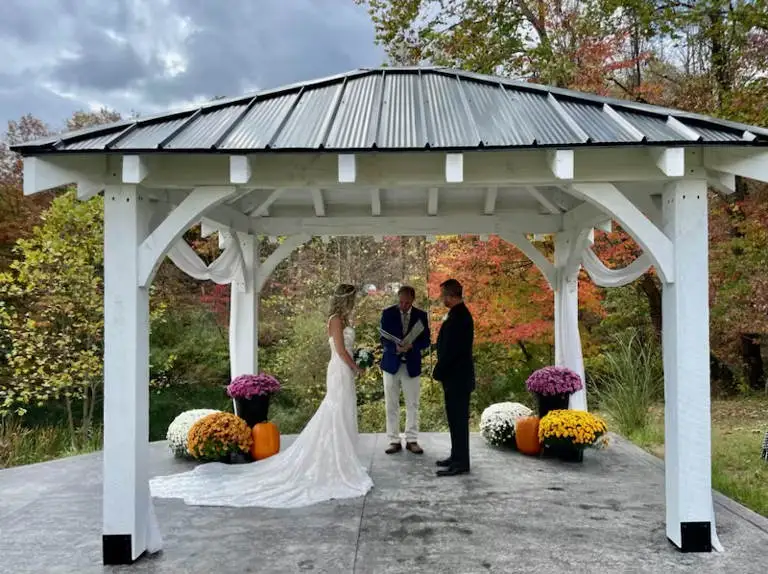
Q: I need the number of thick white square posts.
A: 4